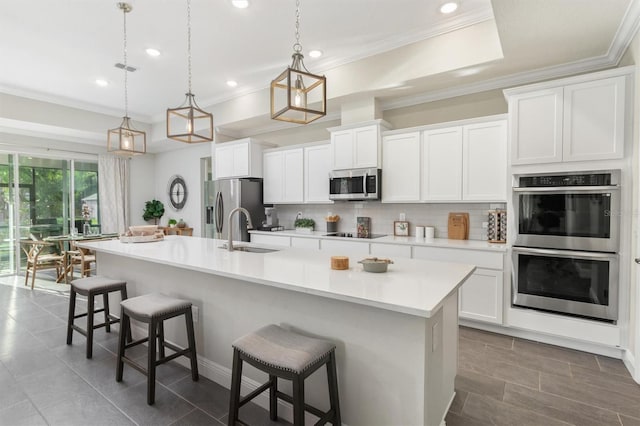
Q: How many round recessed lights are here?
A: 6